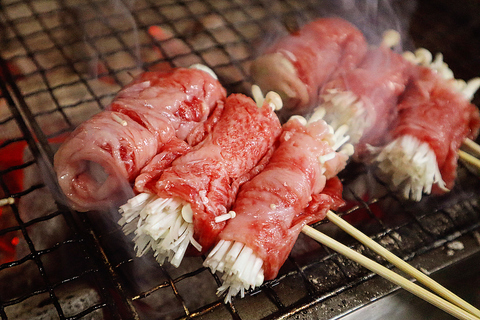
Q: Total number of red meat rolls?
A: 6